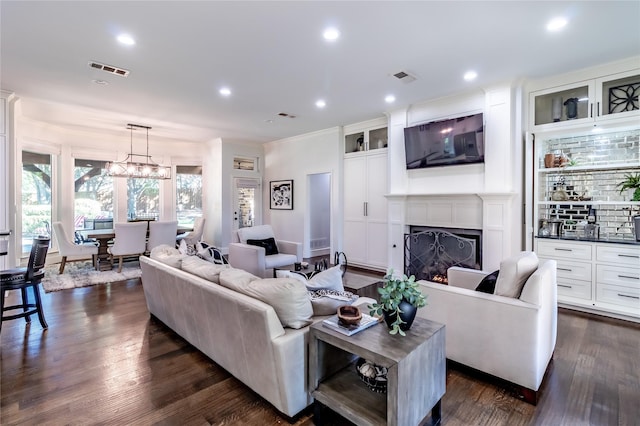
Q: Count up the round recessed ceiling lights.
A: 7